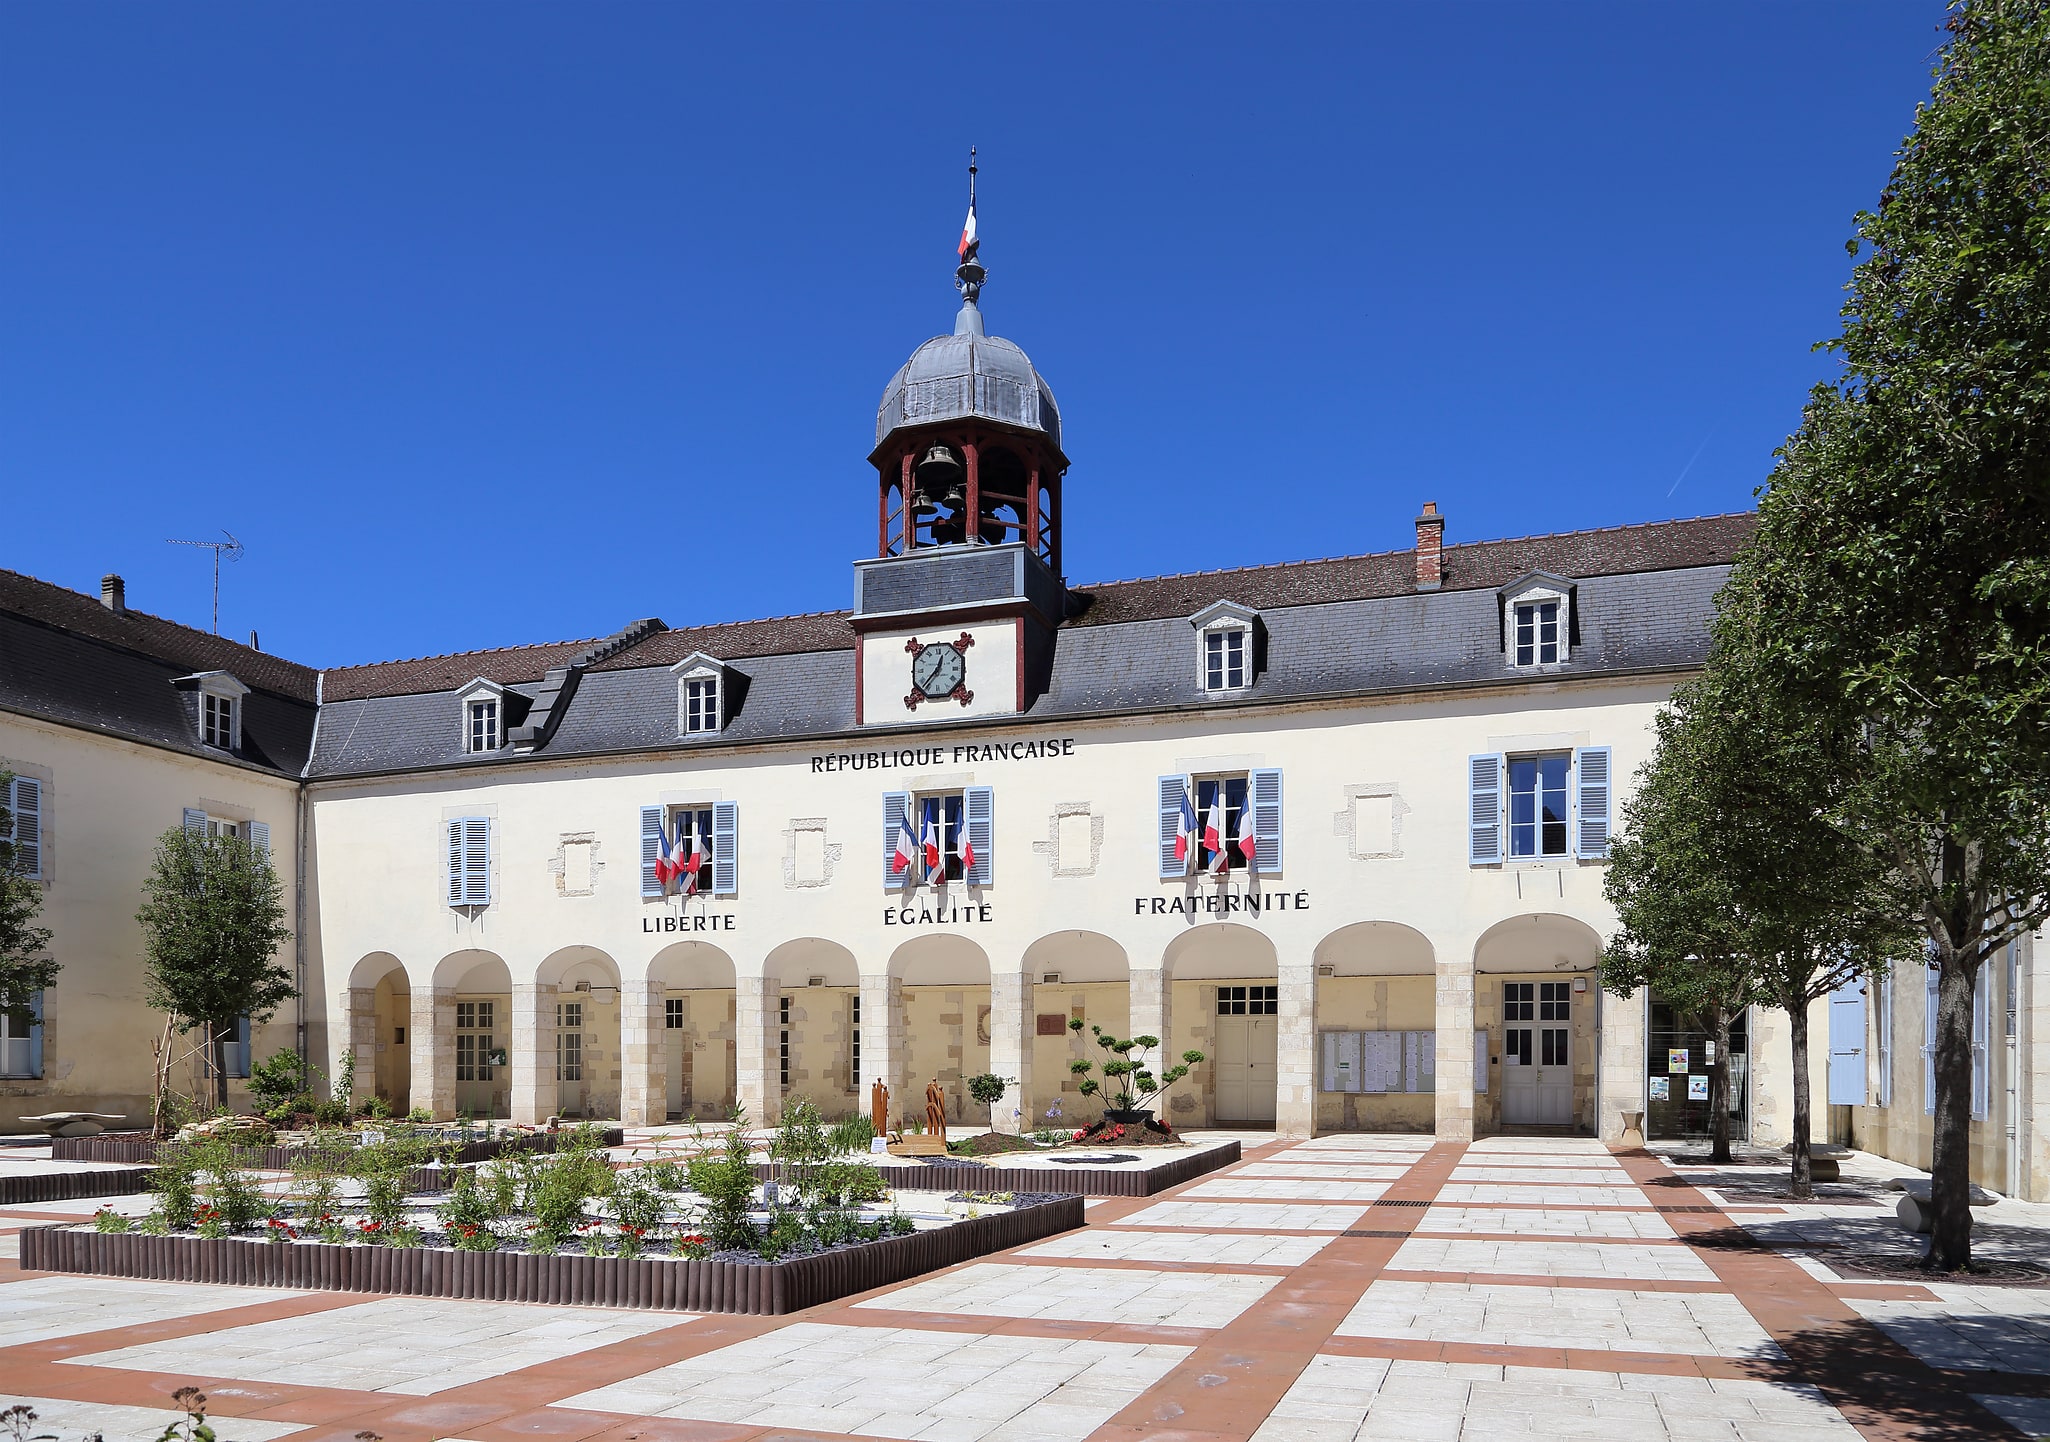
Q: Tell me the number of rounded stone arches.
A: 10